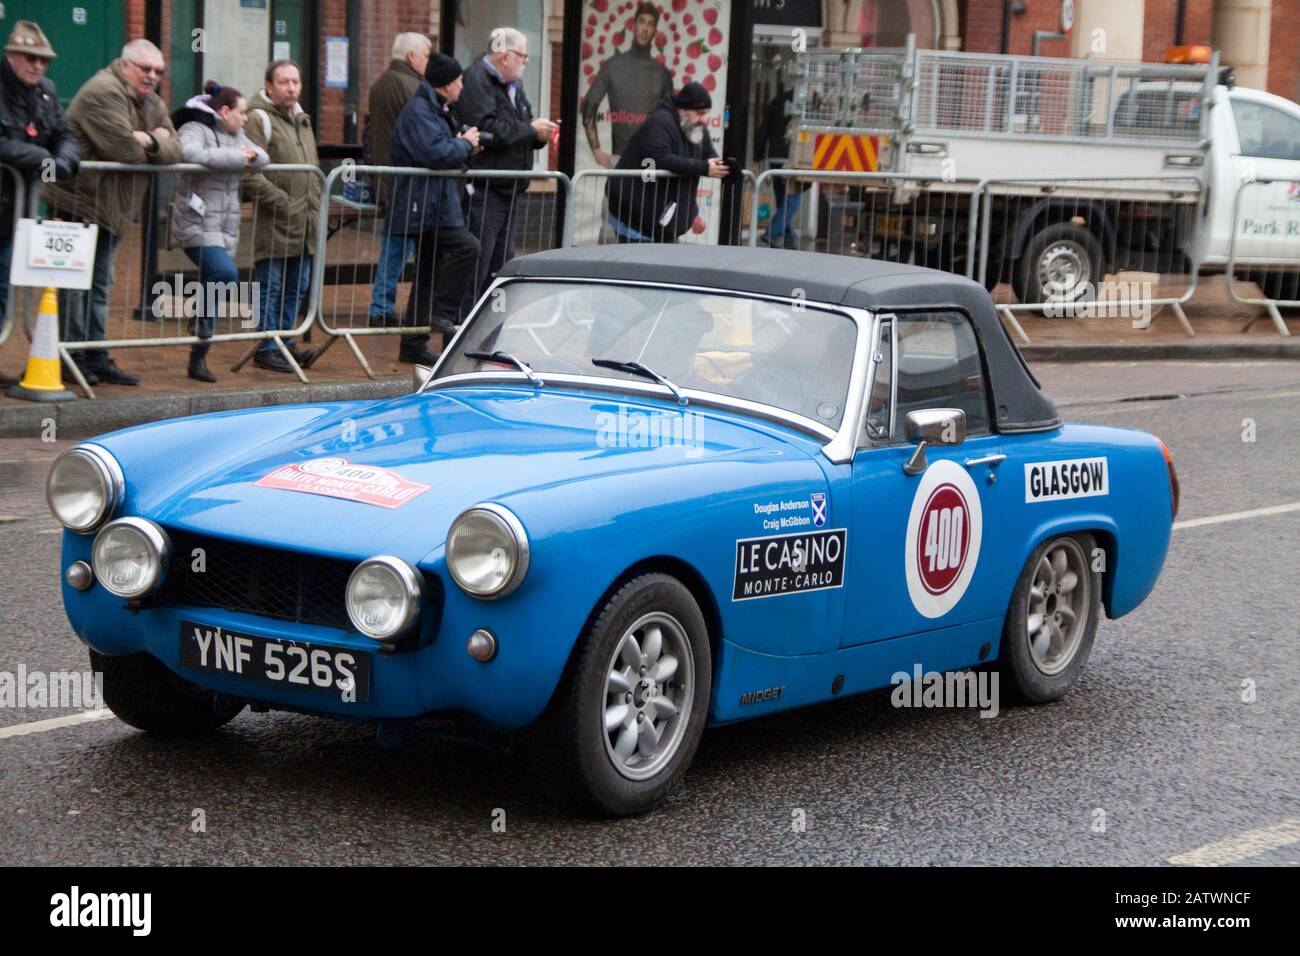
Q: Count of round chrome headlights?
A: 4